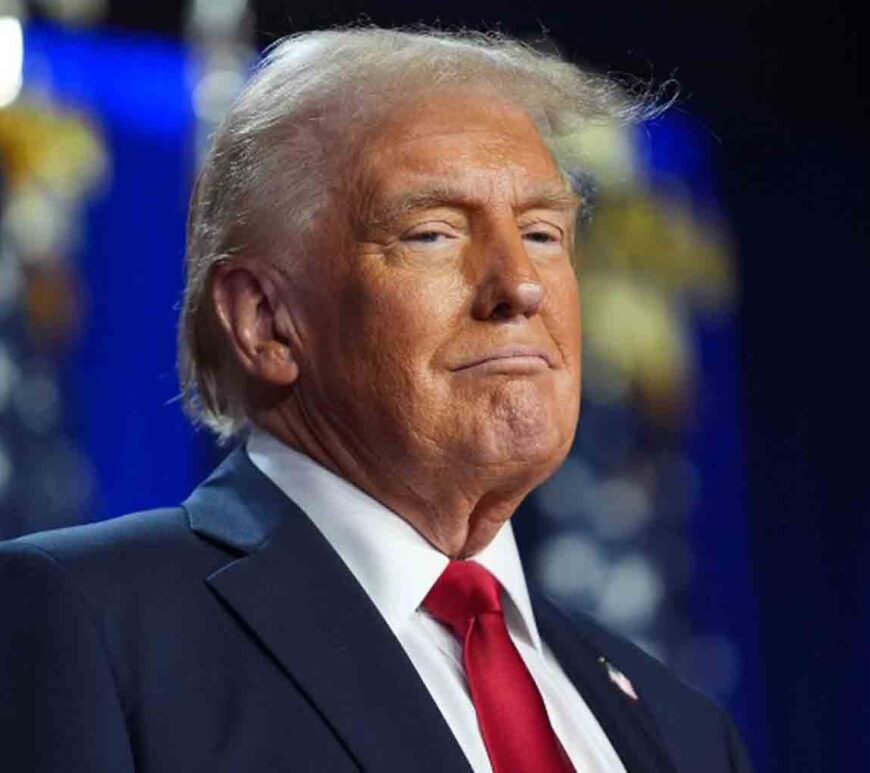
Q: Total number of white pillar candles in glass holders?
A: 0